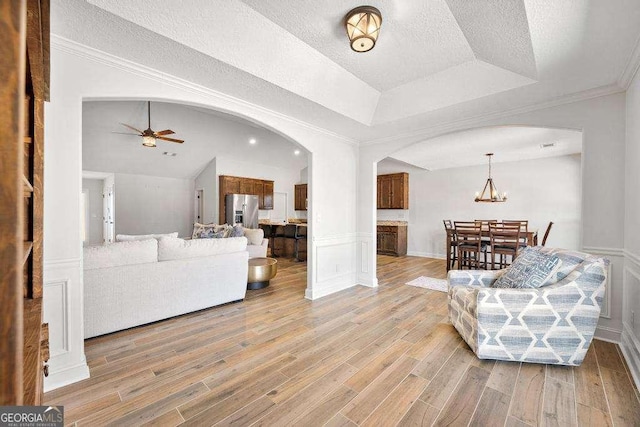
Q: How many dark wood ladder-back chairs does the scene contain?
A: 6